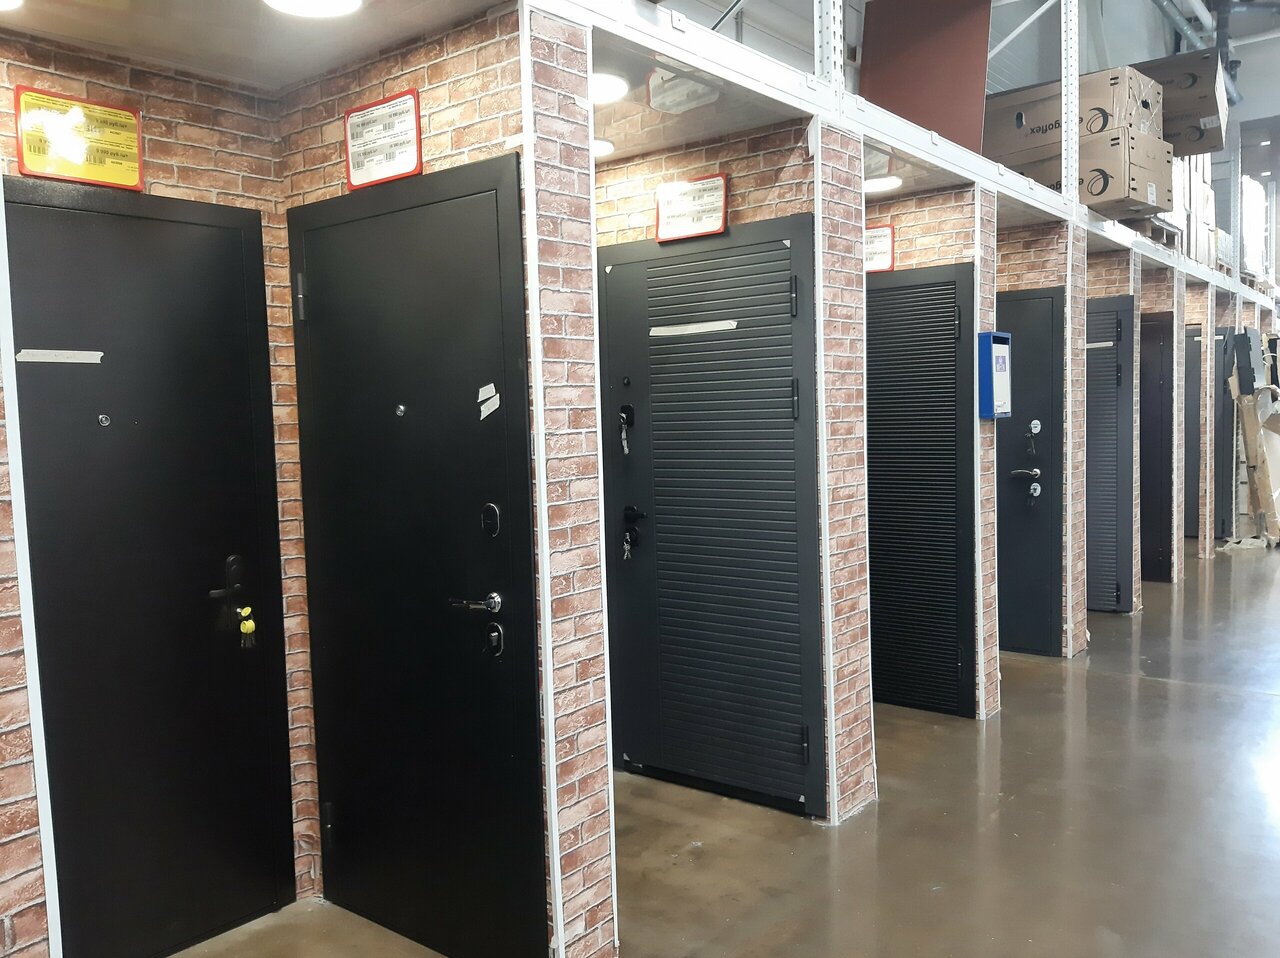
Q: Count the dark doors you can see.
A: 9